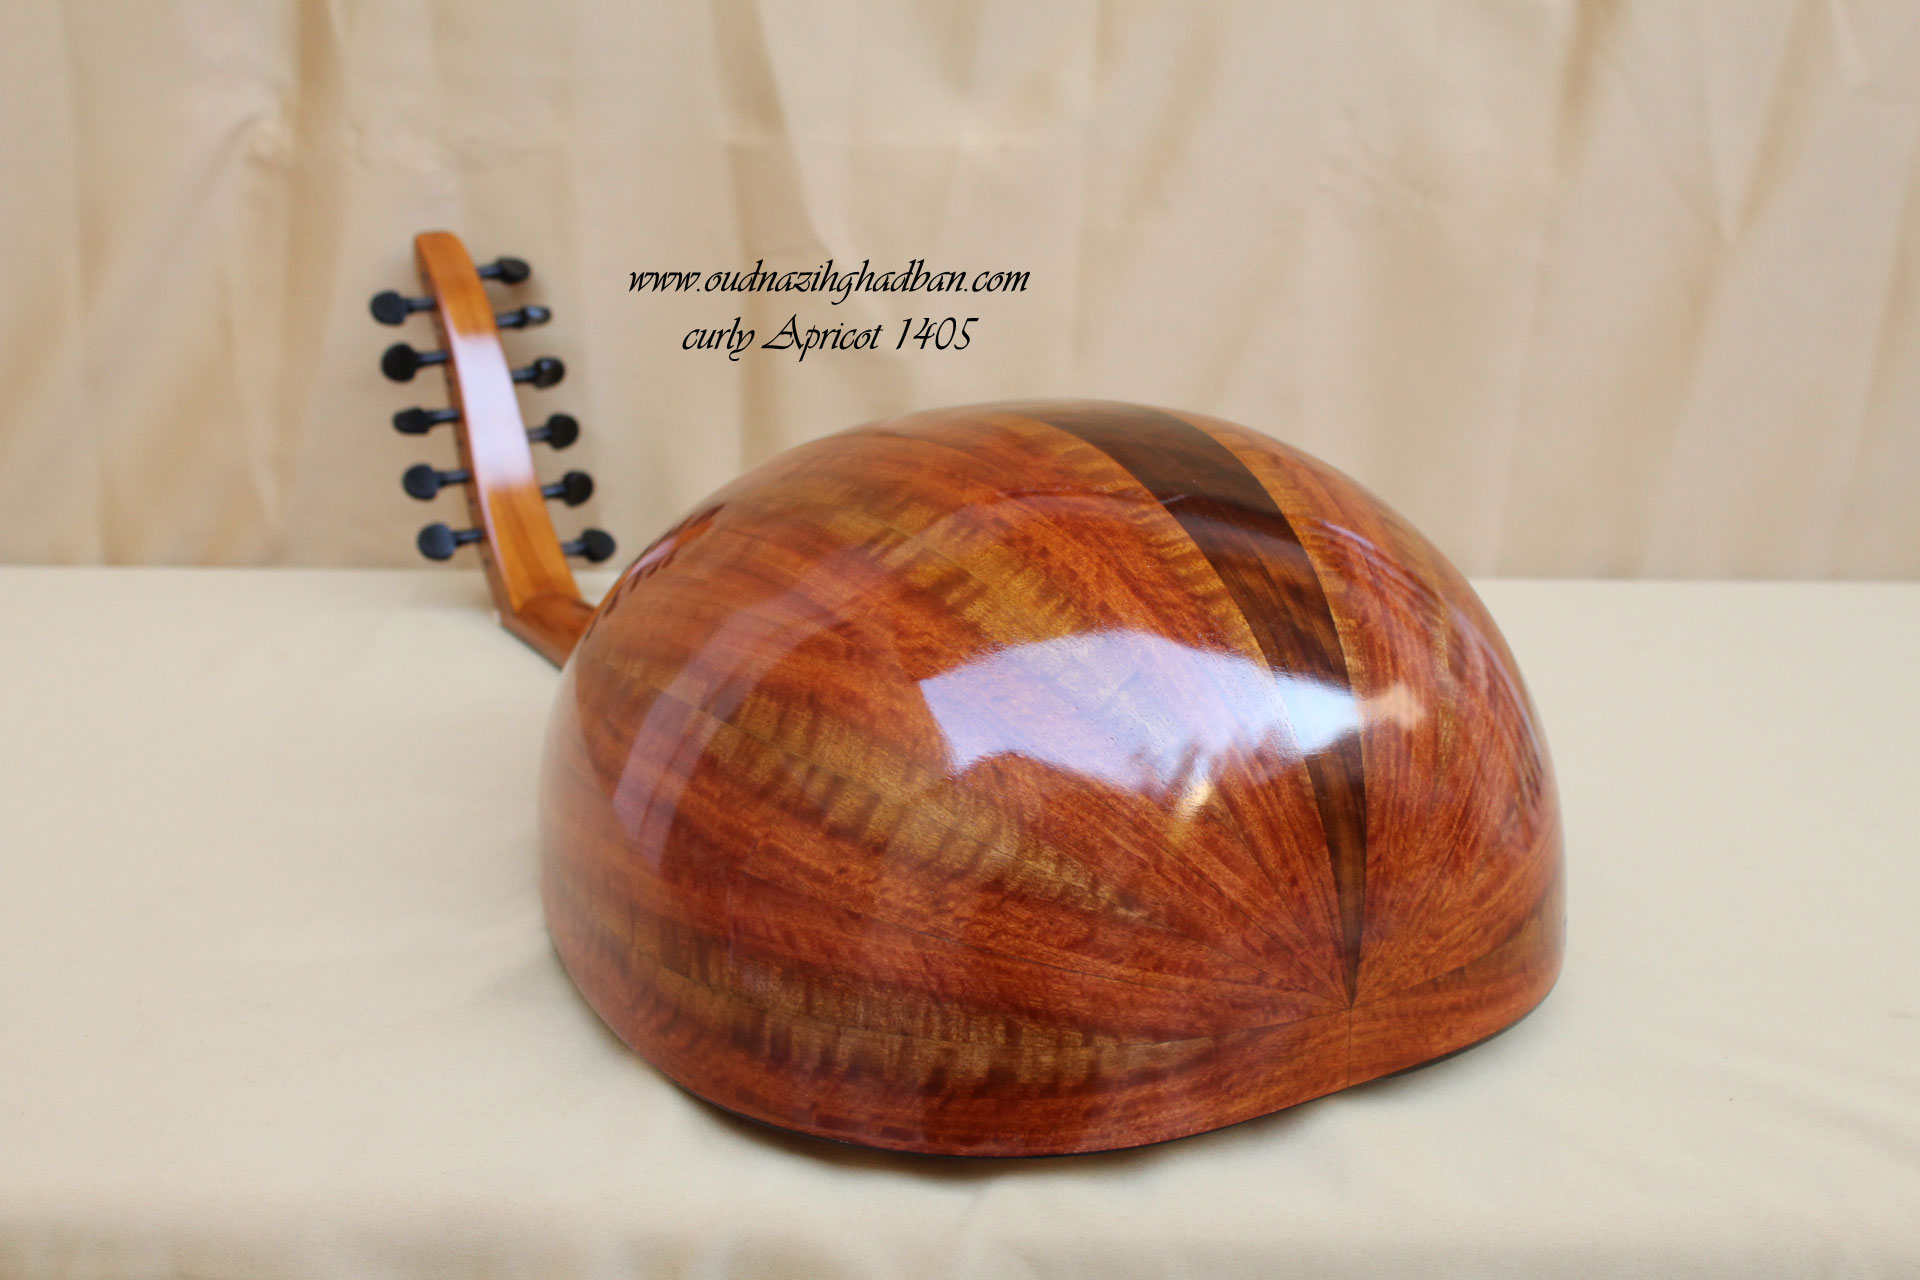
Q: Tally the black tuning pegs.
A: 11